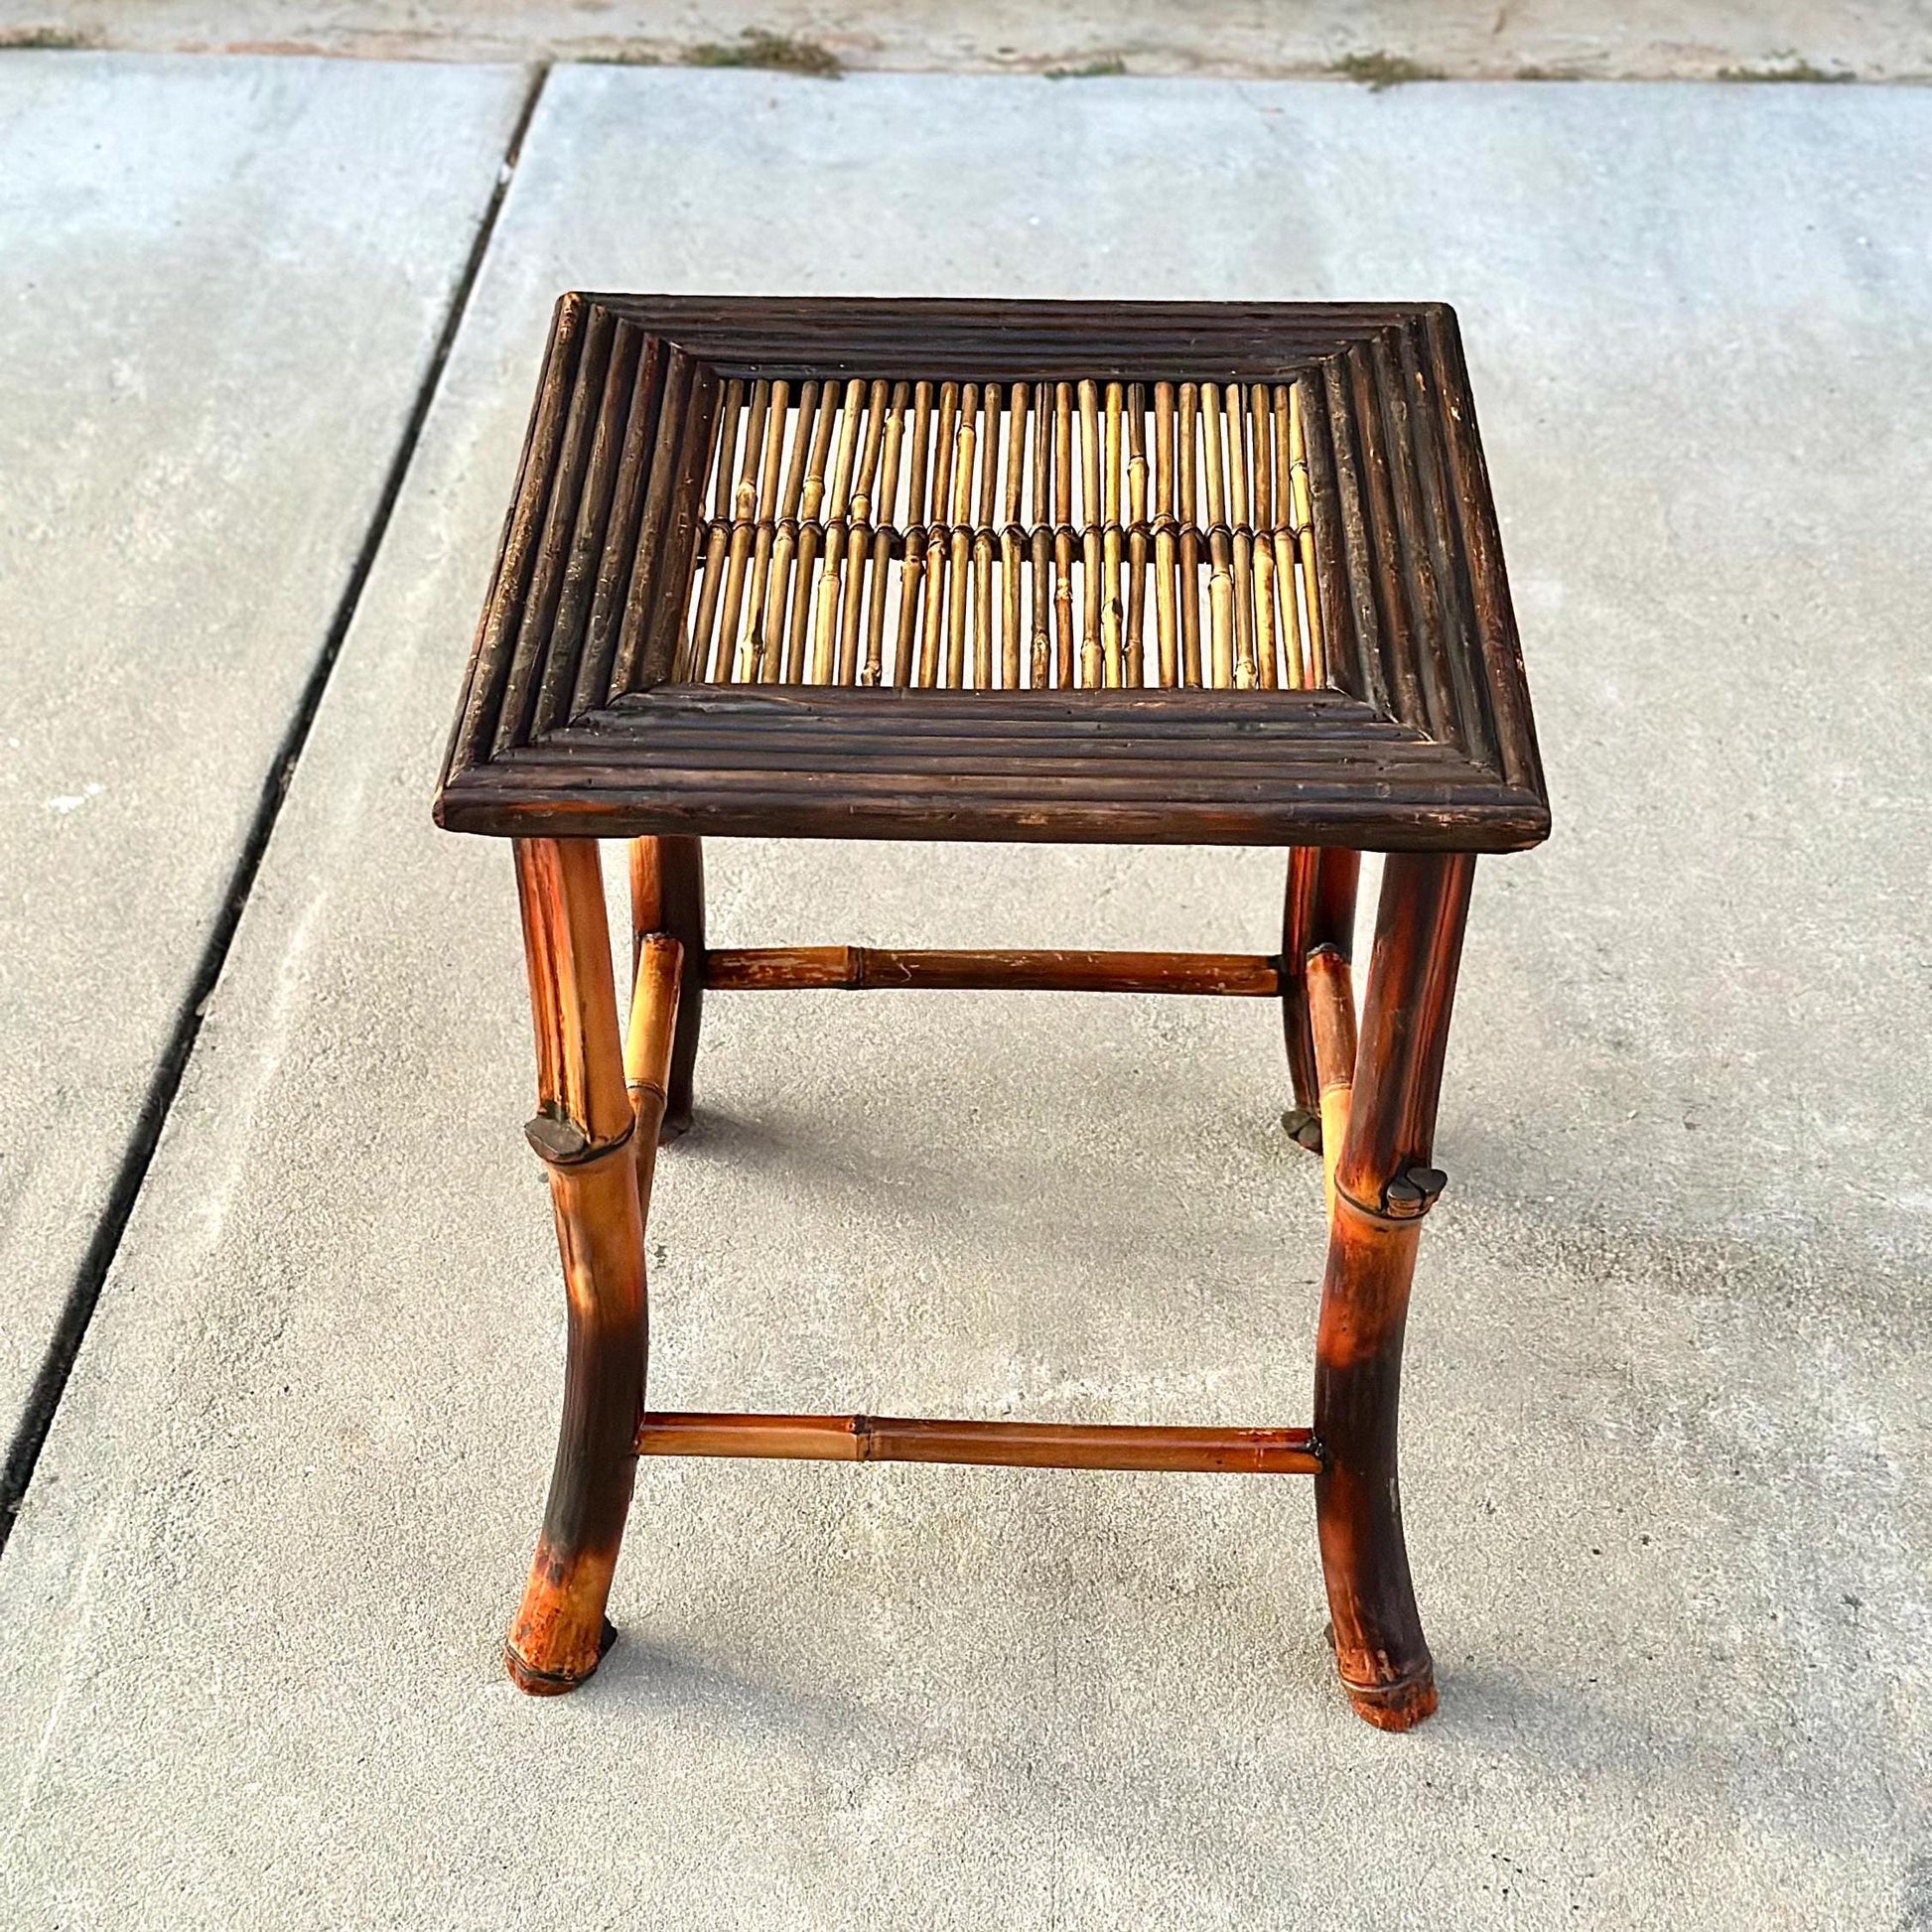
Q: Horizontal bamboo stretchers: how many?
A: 4